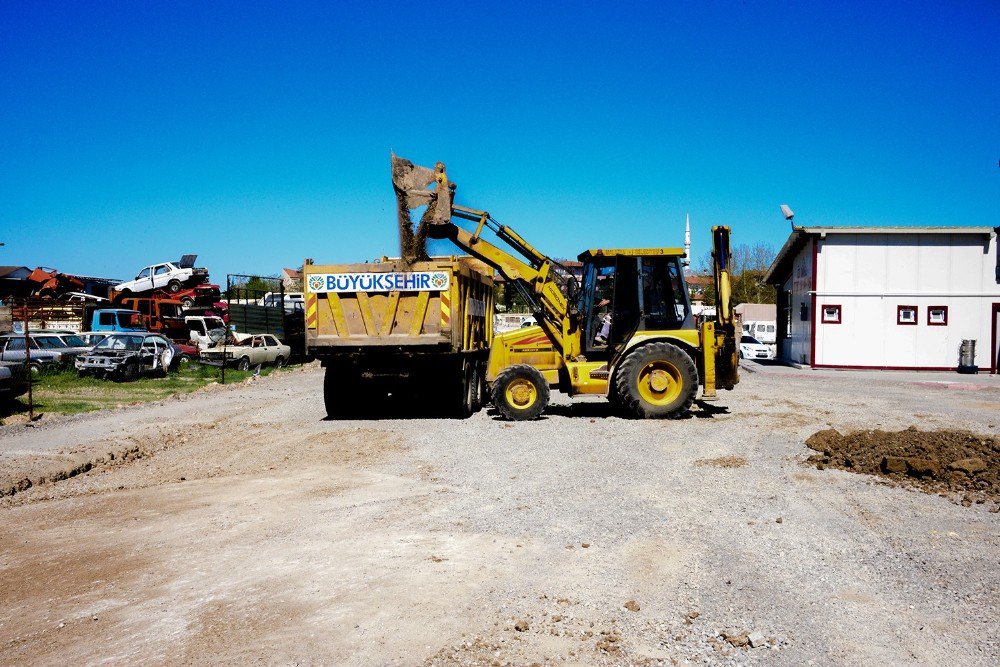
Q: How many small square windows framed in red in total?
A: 3